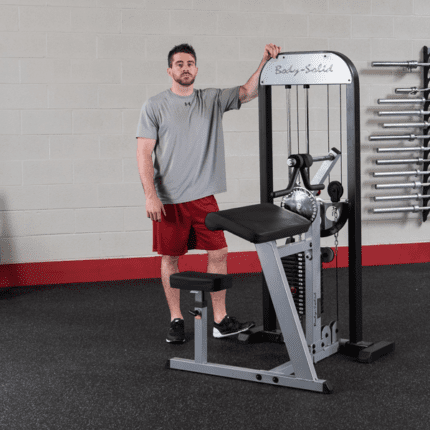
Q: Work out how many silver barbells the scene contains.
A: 12